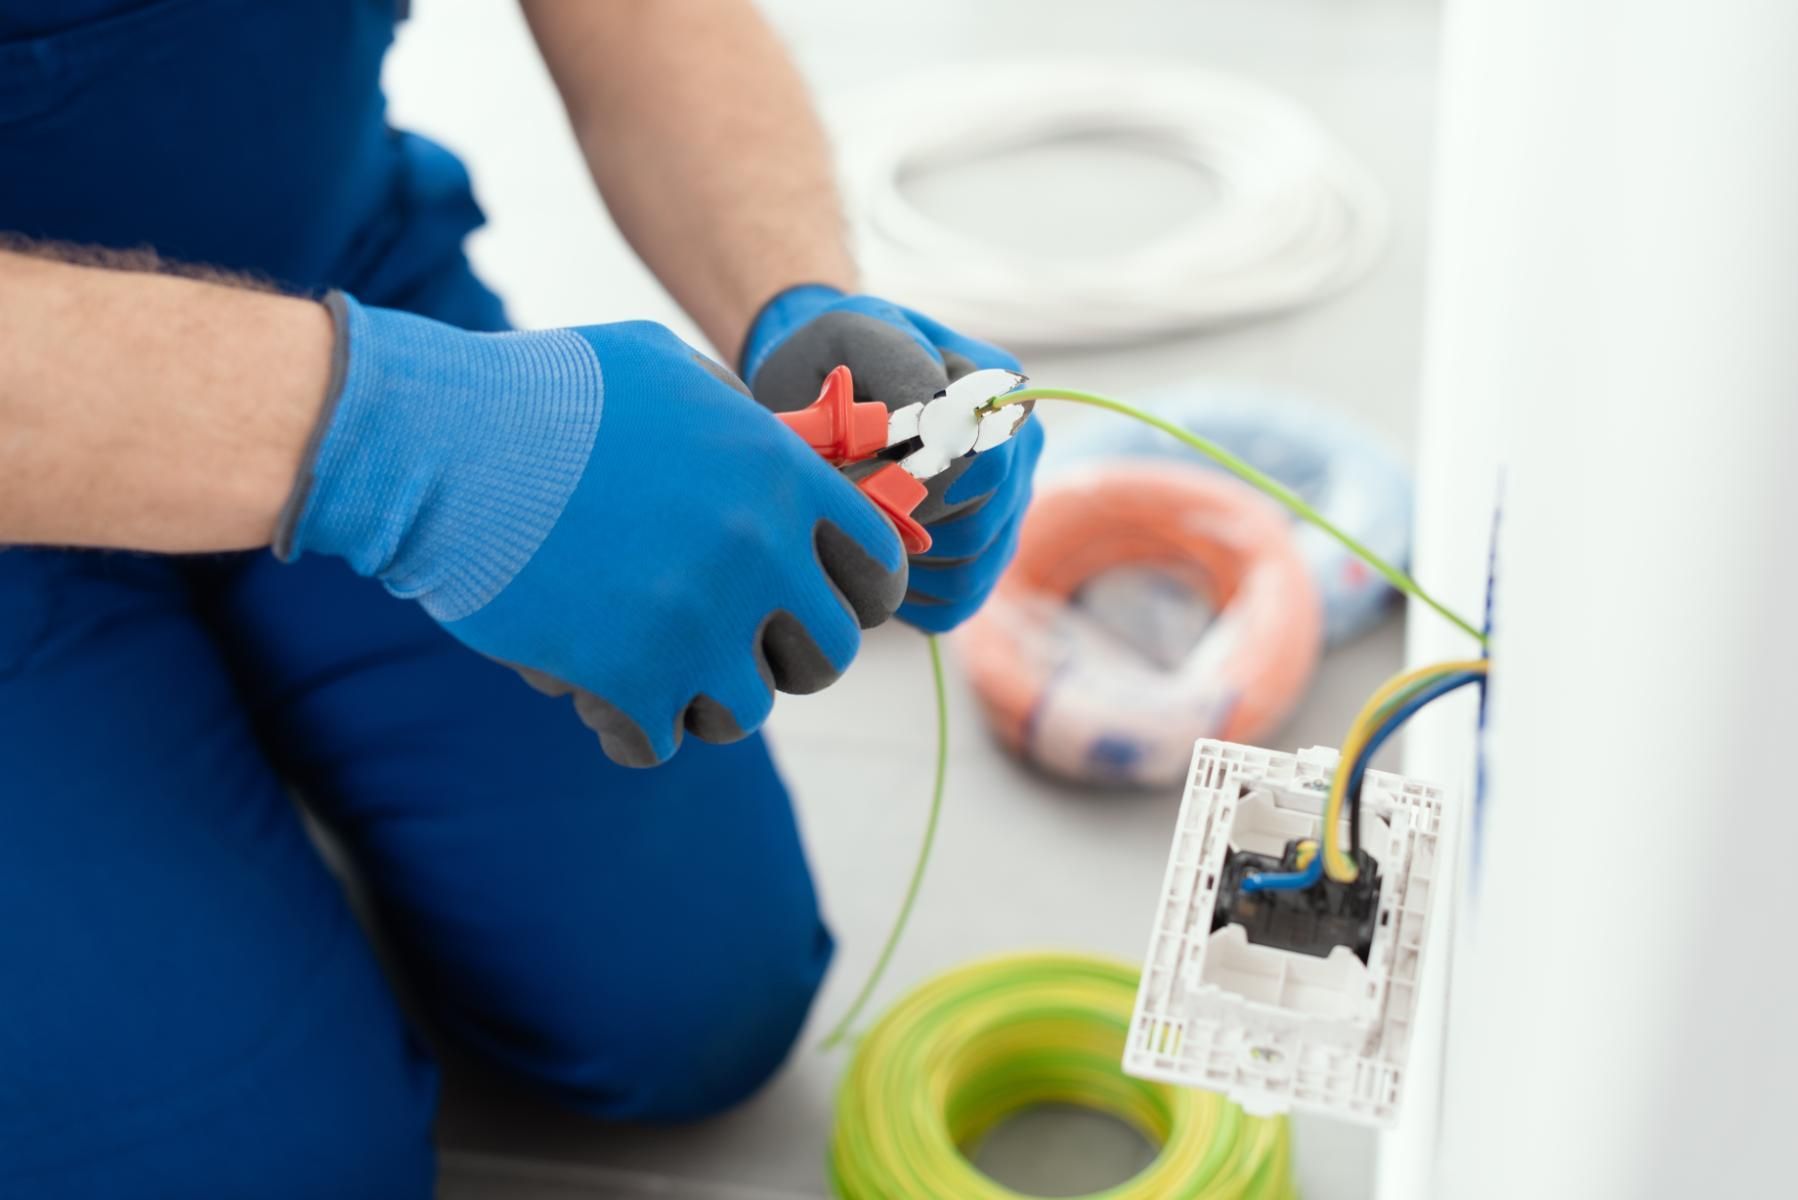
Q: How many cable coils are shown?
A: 4